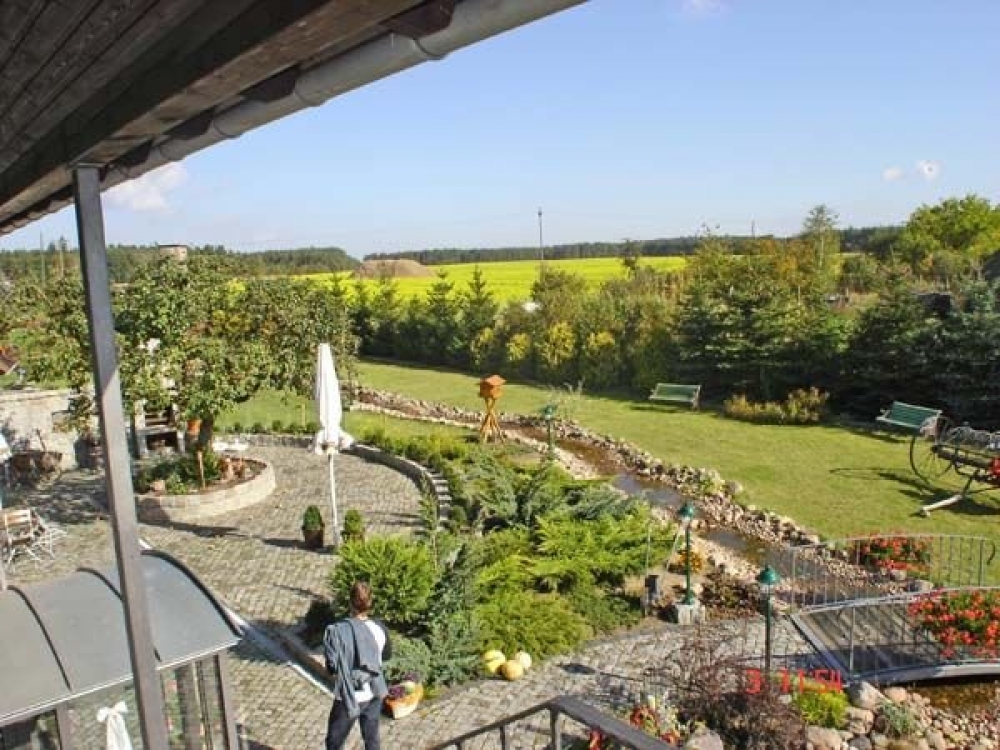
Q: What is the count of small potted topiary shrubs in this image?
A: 2